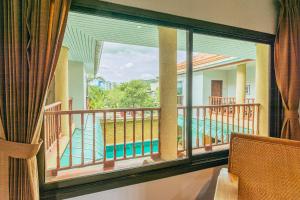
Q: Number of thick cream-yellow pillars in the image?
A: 4